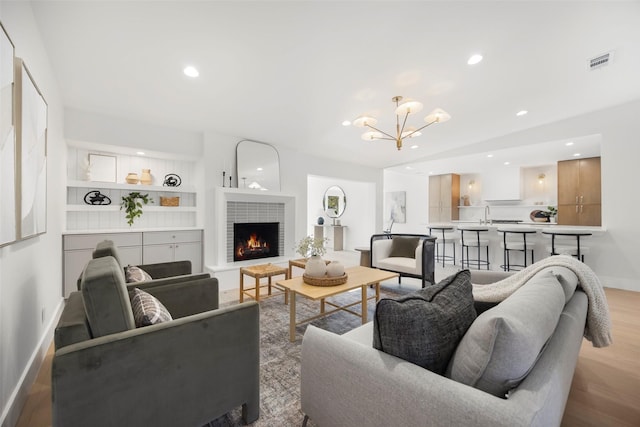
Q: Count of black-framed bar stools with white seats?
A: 4